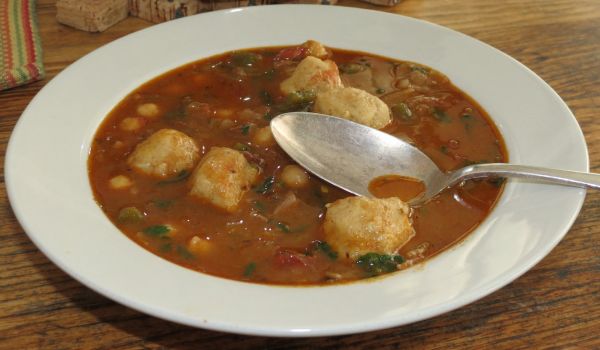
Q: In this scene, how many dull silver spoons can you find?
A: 1